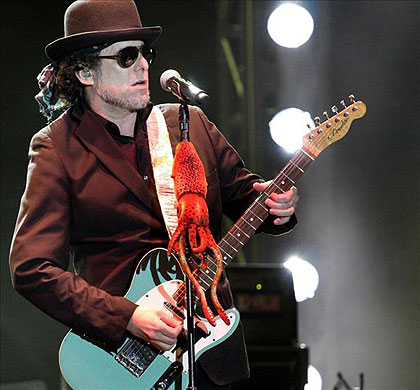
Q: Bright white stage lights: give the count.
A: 4